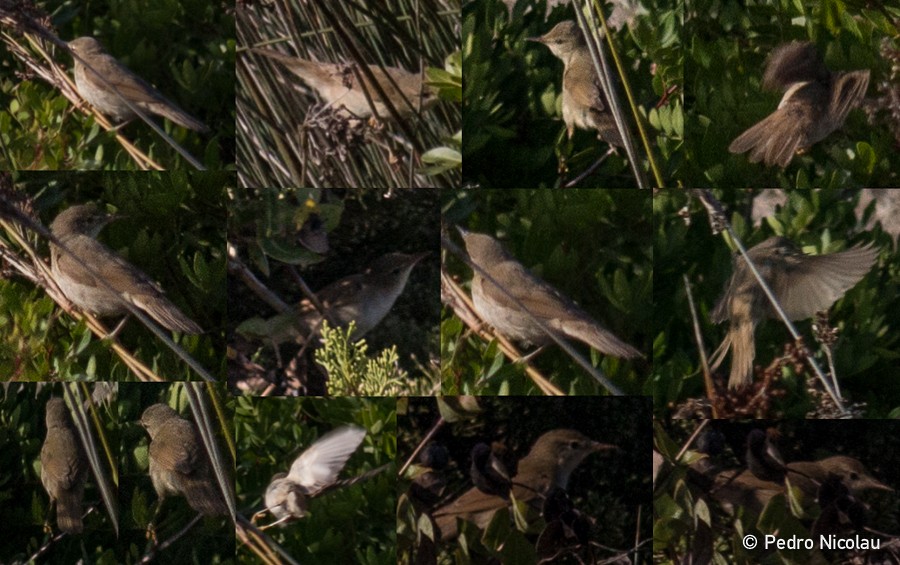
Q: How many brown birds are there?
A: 13